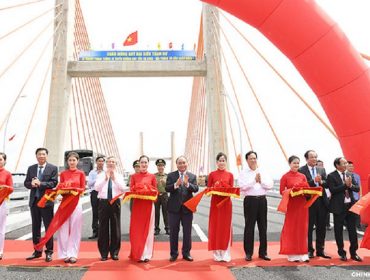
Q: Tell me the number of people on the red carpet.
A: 11